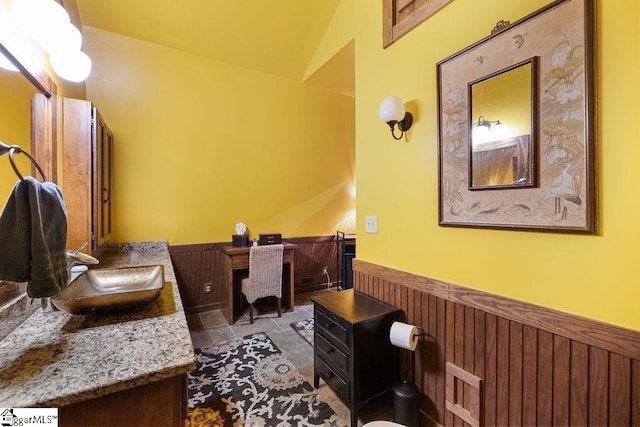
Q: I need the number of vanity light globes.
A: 3